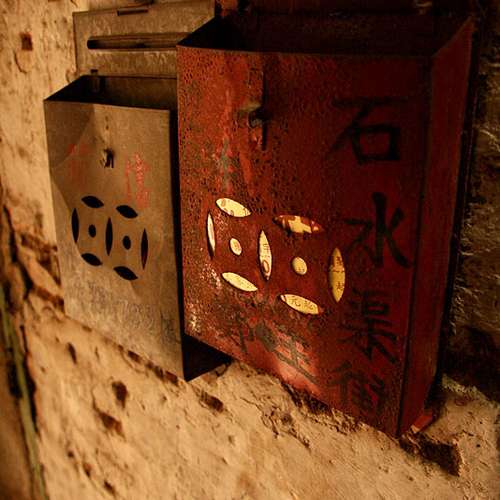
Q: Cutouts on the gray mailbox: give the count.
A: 9